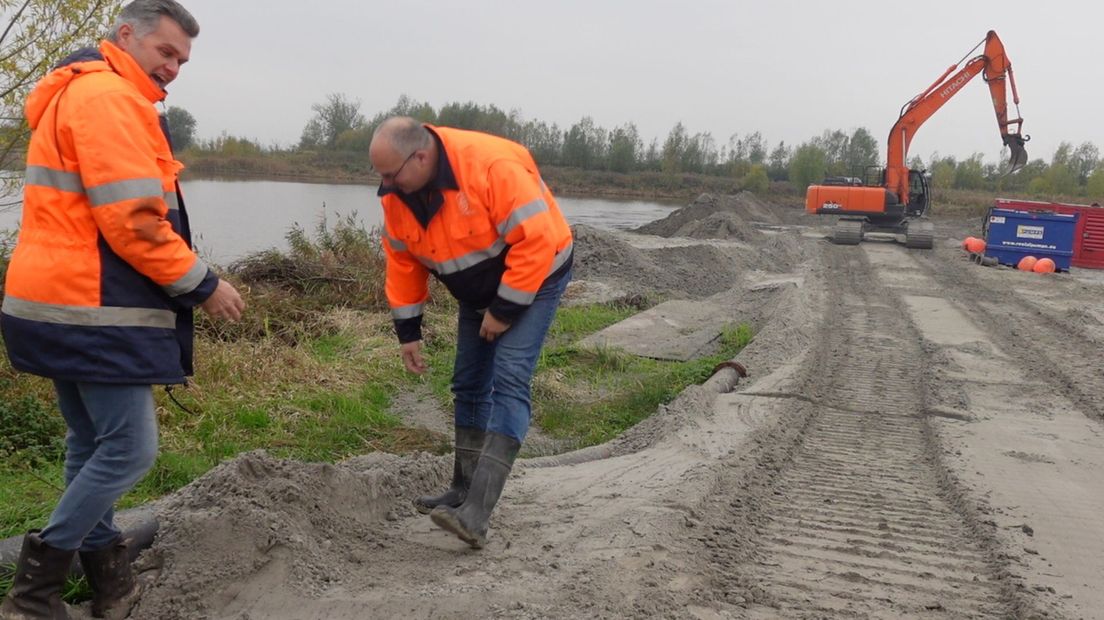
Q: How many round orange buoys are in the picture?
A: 4